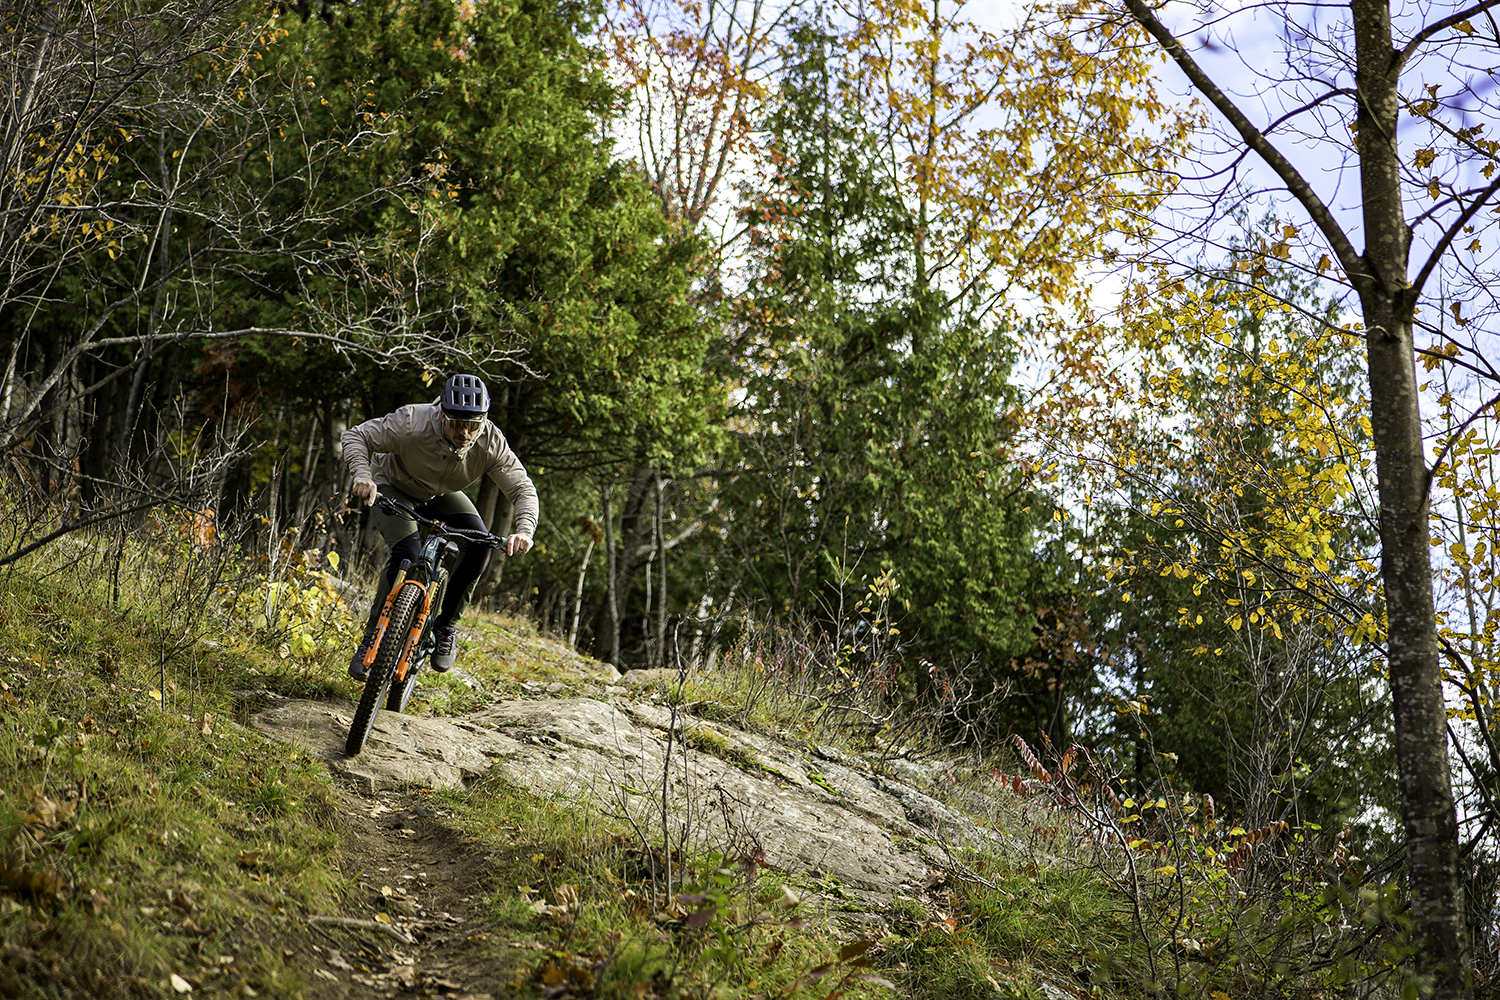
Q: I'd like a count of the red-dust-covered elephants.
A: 0